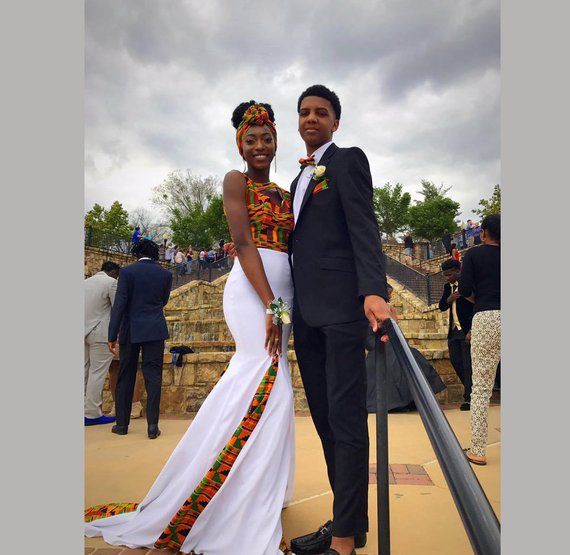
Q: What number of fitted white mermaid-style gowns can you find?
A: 1